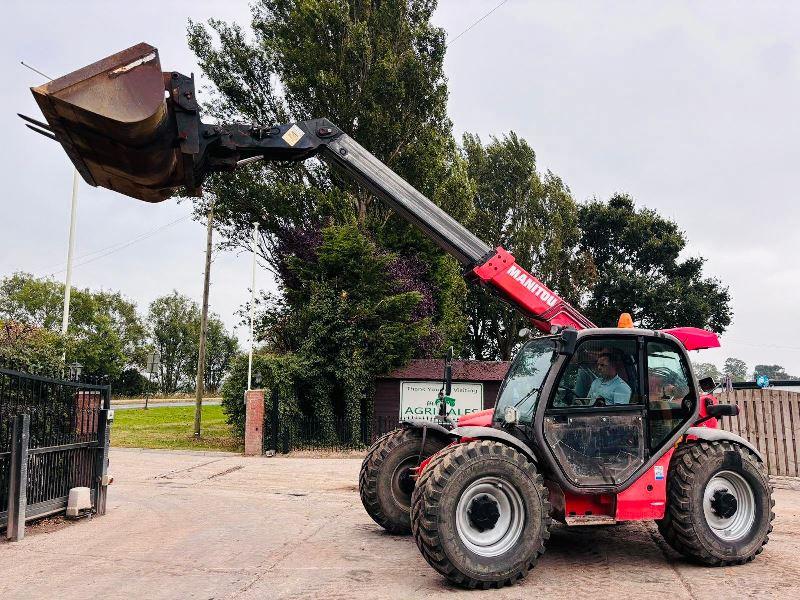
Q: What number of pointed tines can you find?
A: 2